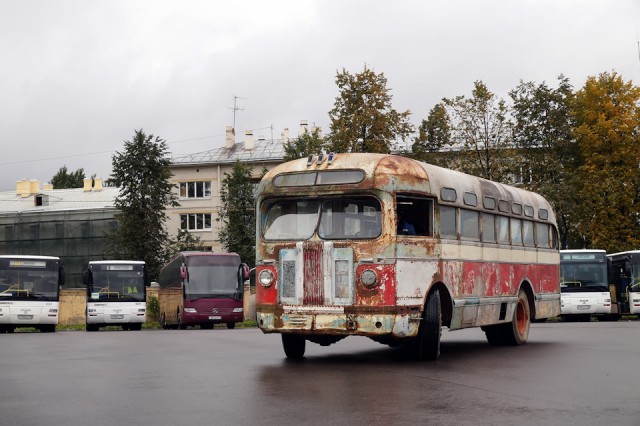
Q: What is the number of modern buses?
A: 5